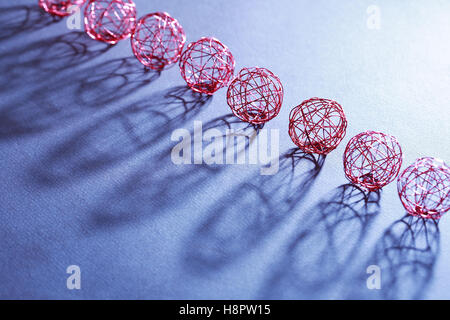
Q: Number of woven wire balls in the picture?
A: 8